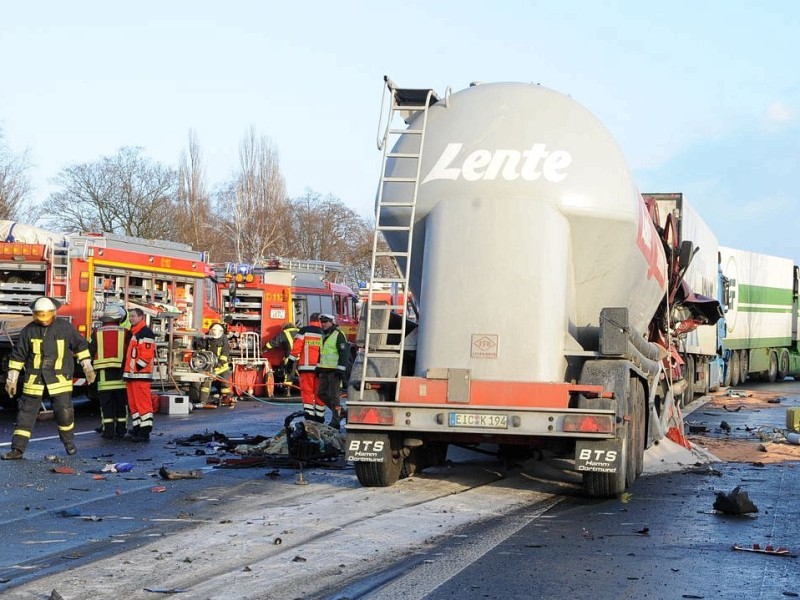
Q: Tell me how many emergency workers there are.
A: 7